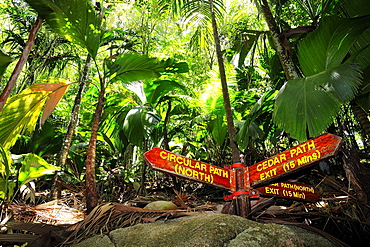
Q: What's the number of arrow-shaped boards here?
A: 3